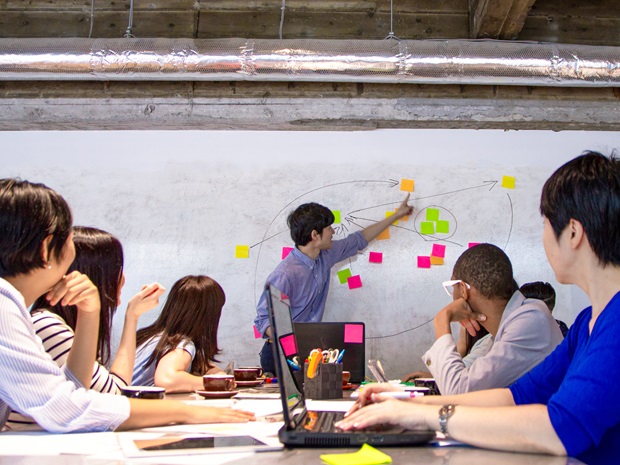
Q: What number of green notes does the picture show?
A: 5